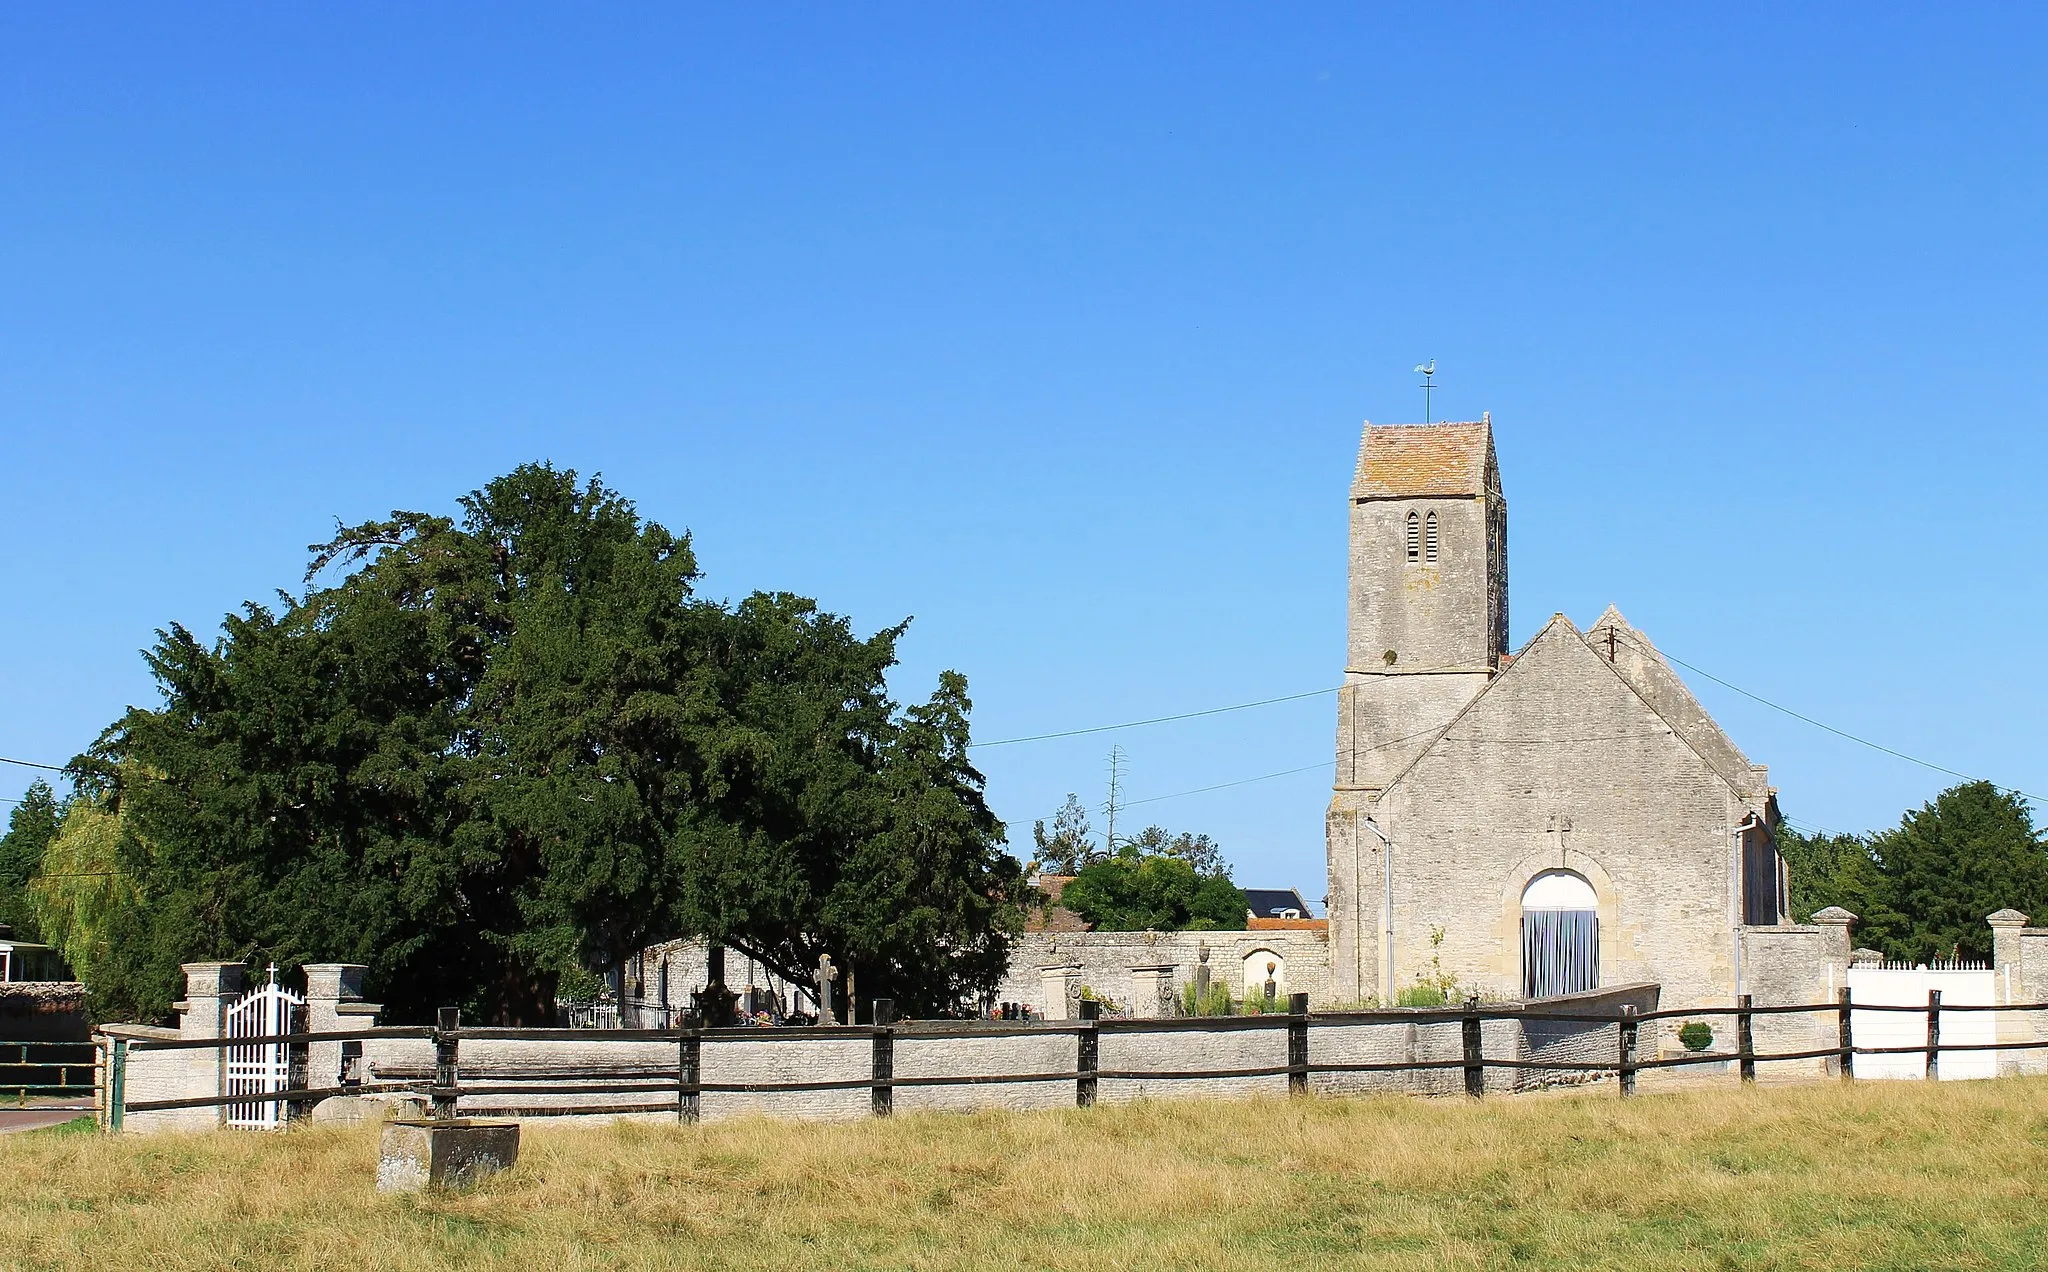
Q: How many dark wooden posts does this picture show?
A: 11